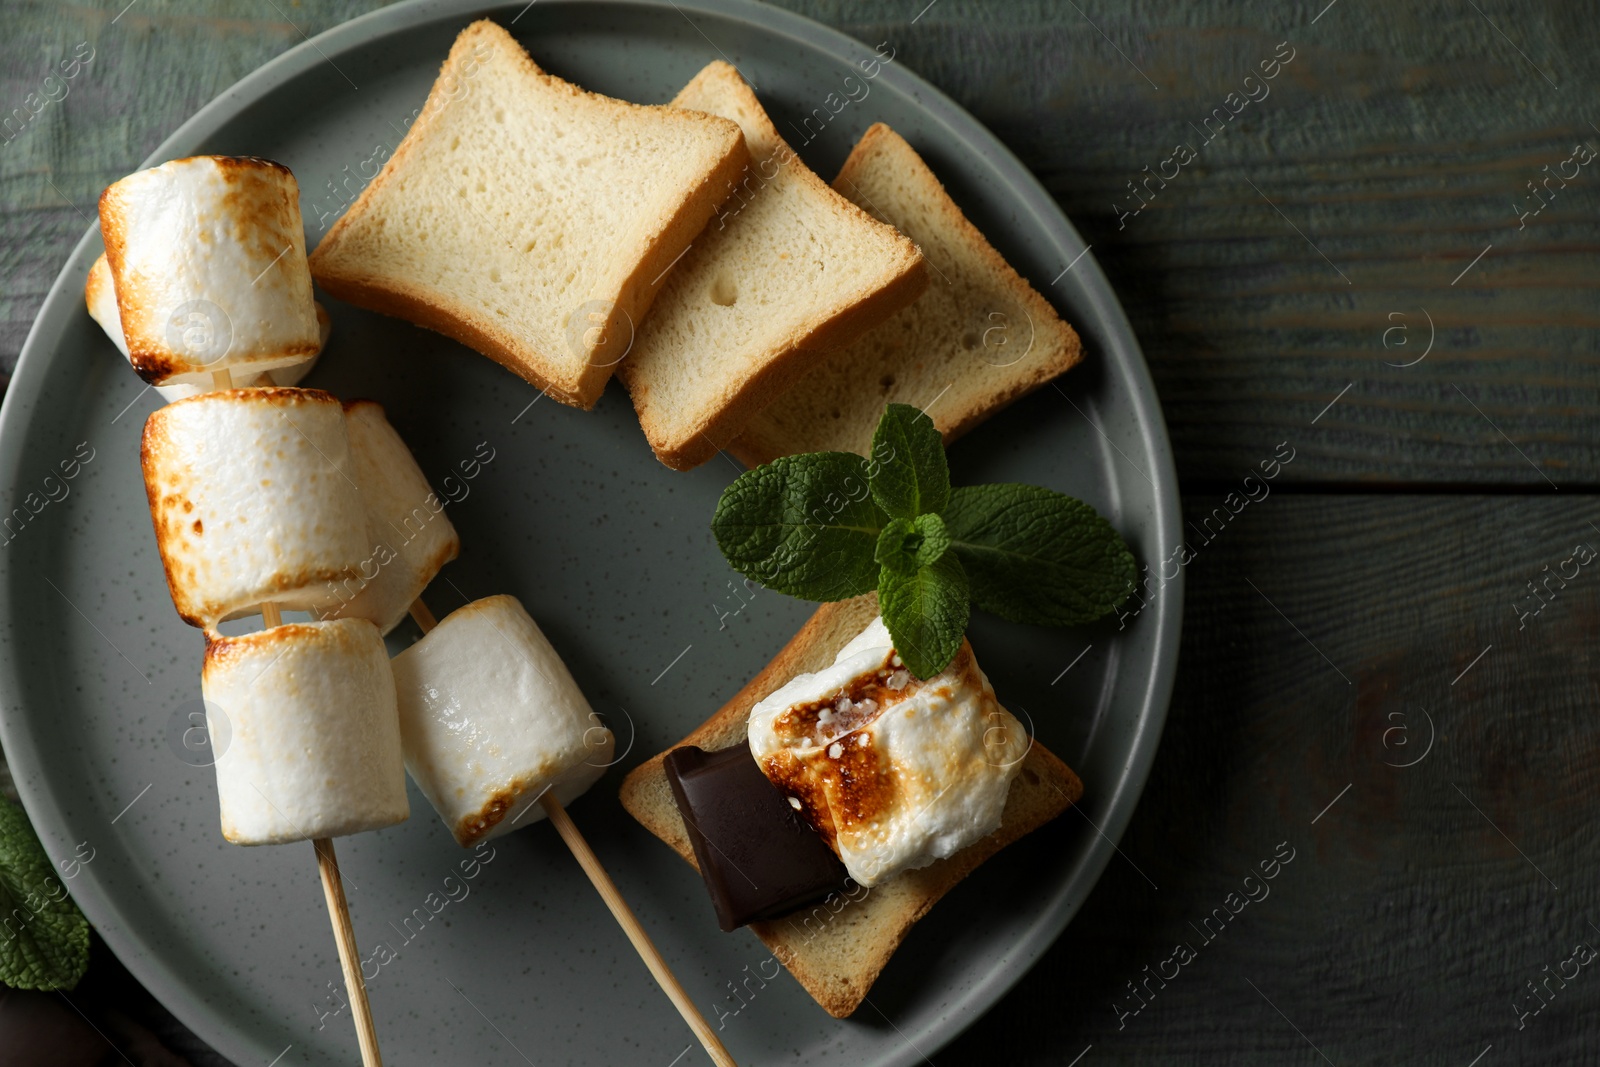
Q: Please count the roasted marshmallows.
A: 7